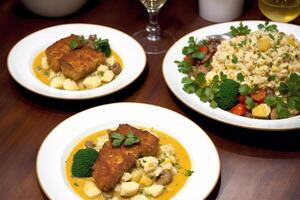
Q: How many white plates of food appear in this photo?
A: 3